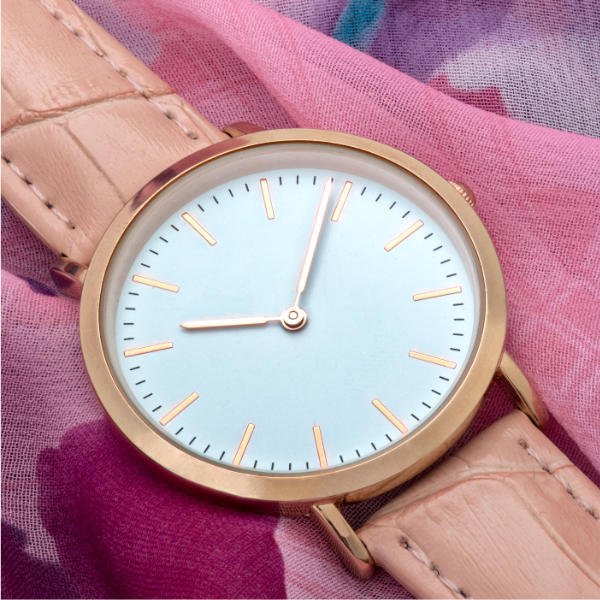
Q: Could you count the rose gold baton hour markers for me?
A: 12